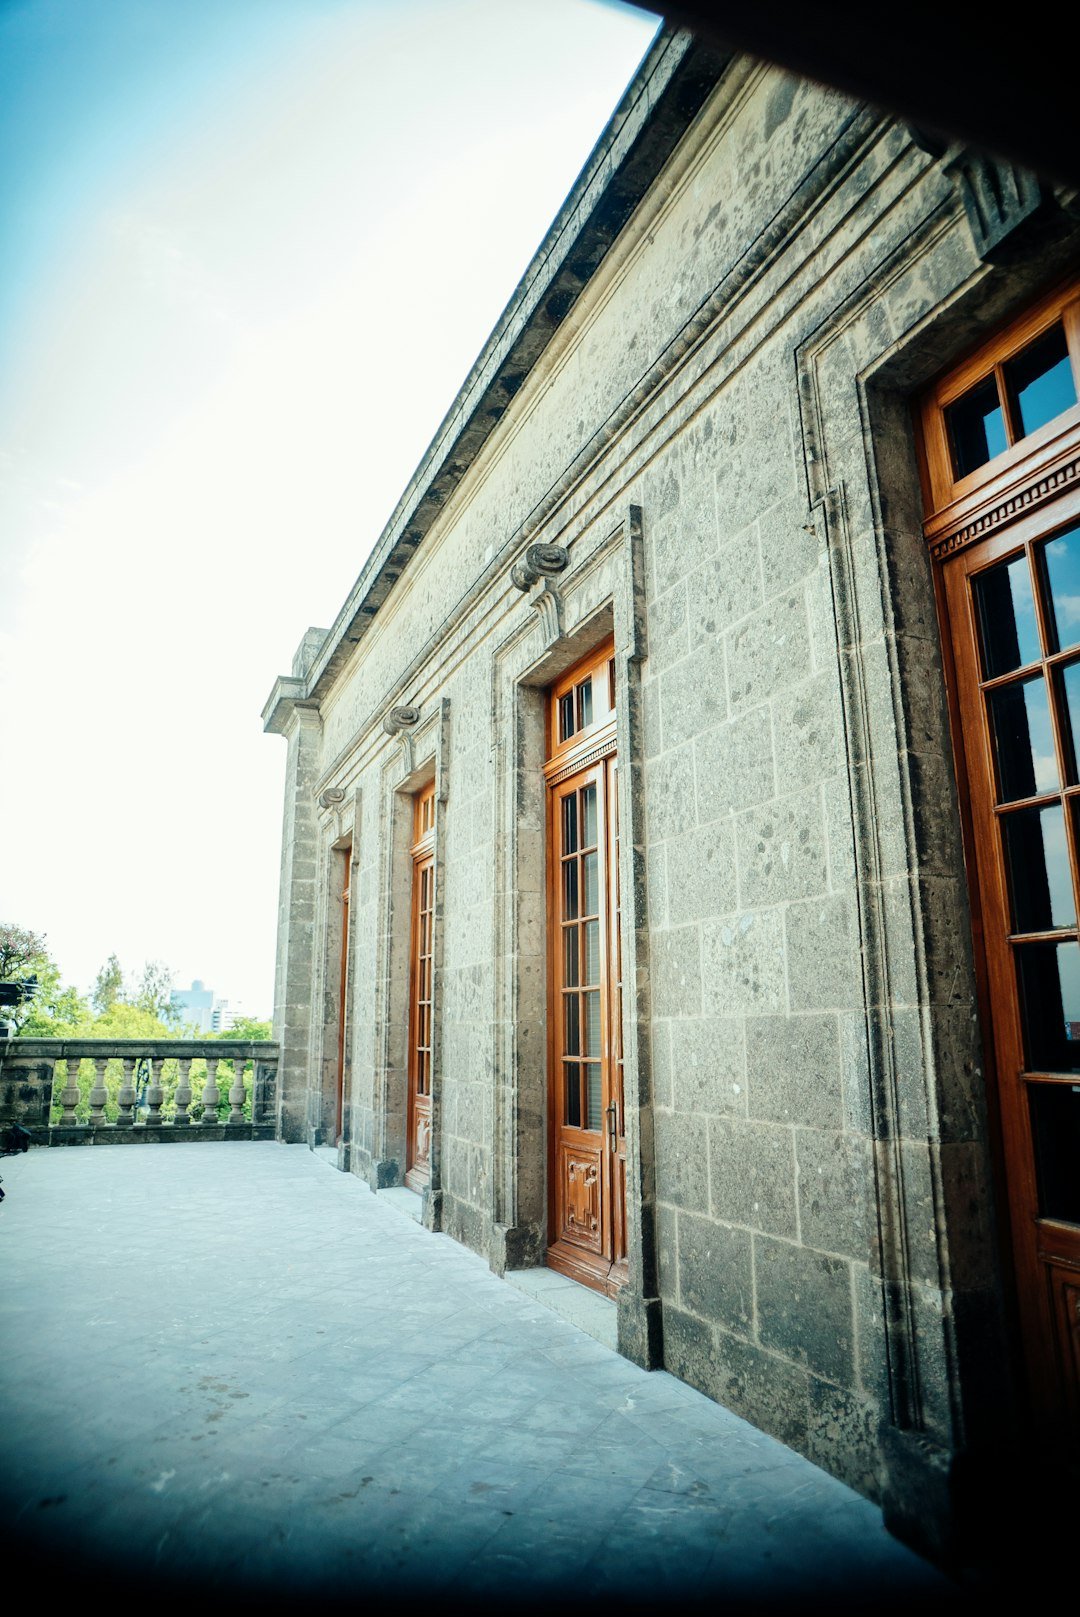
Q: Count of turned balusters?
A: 7